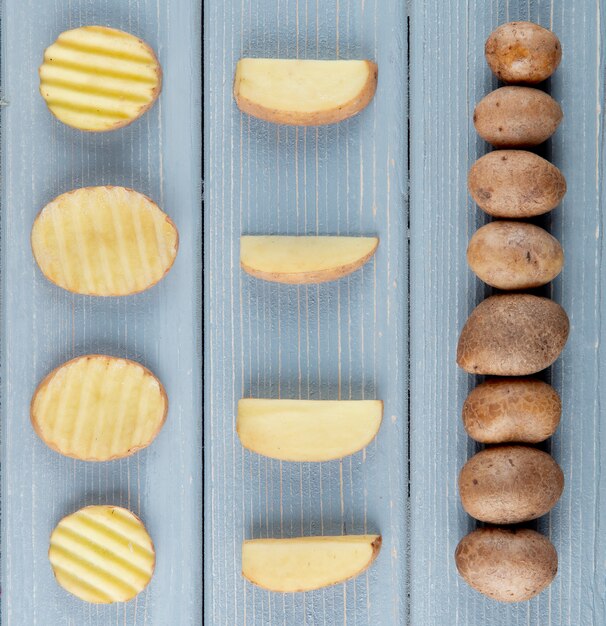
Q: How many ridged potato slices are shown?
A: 4